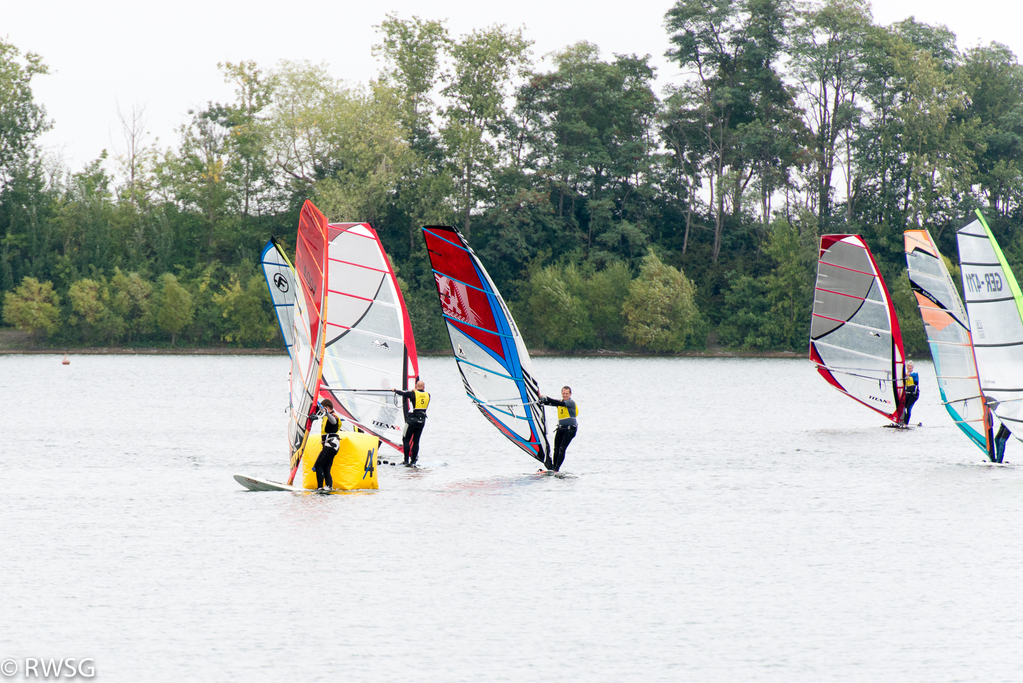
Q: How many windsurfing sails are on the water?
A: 7